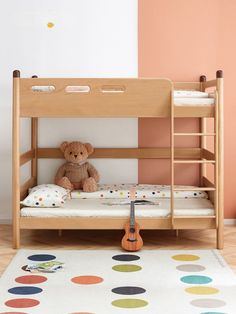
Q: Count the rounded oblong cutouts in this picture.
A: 3